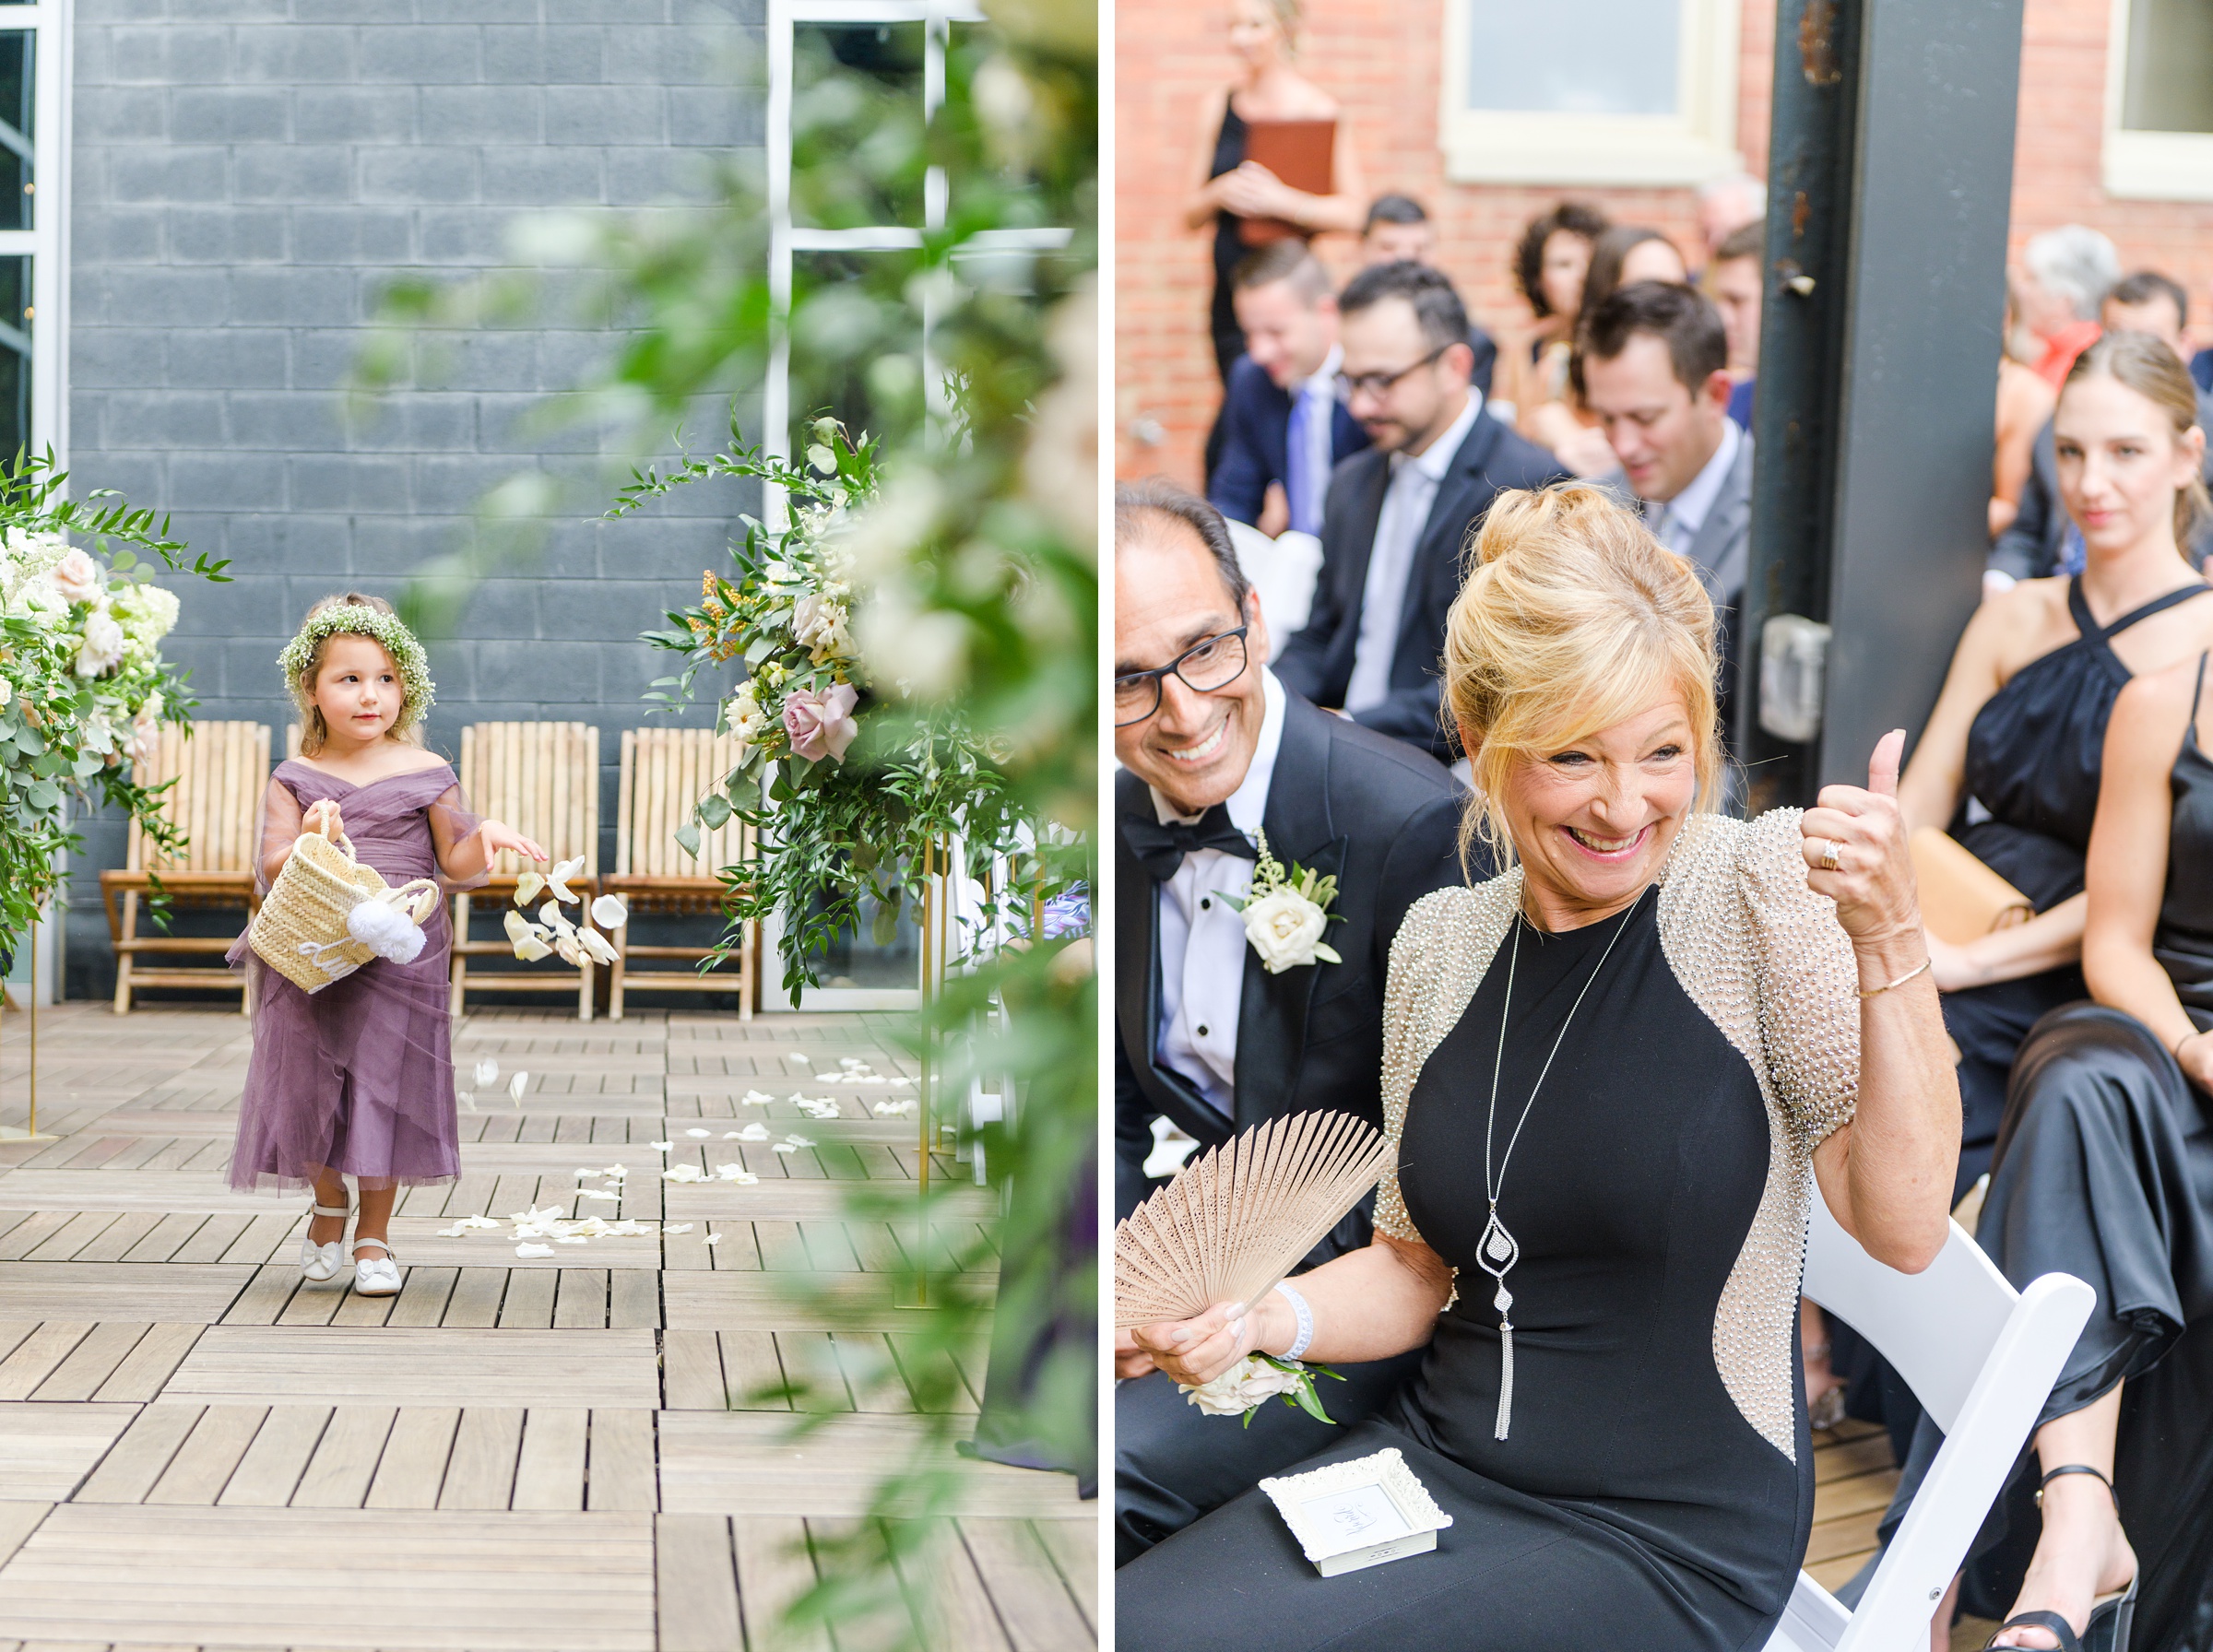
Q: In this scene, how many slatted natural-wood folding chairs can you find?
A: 4